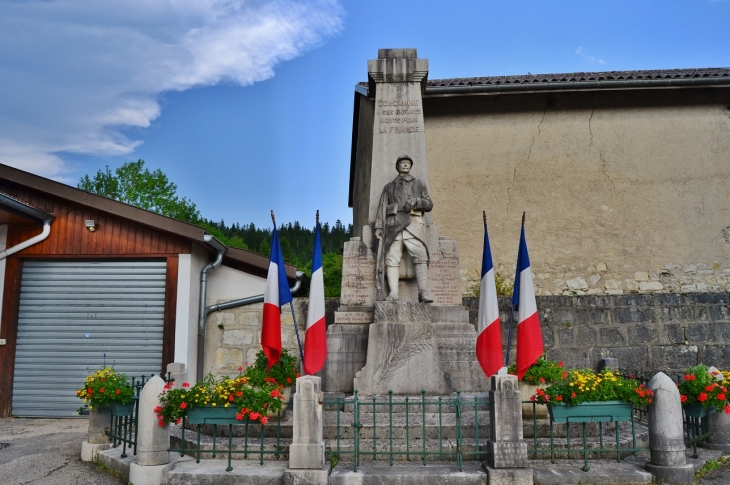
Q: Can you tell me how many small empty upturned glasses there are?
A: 0